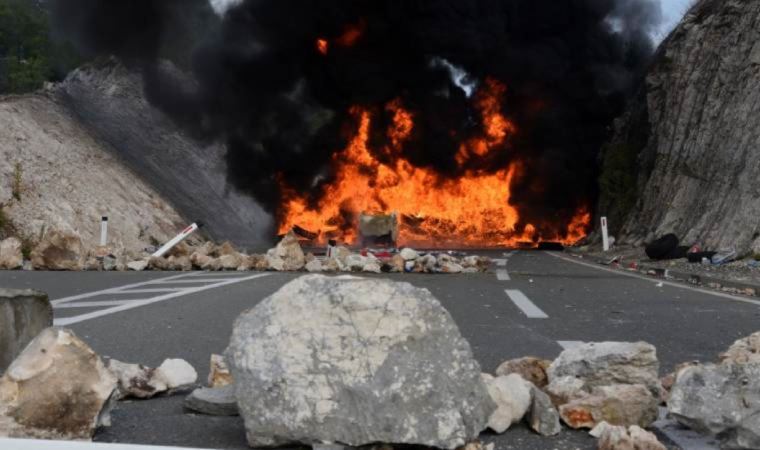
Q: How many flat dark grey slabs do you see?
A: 1